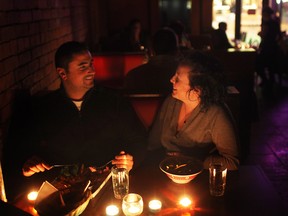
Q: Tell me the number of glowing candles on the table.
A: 5